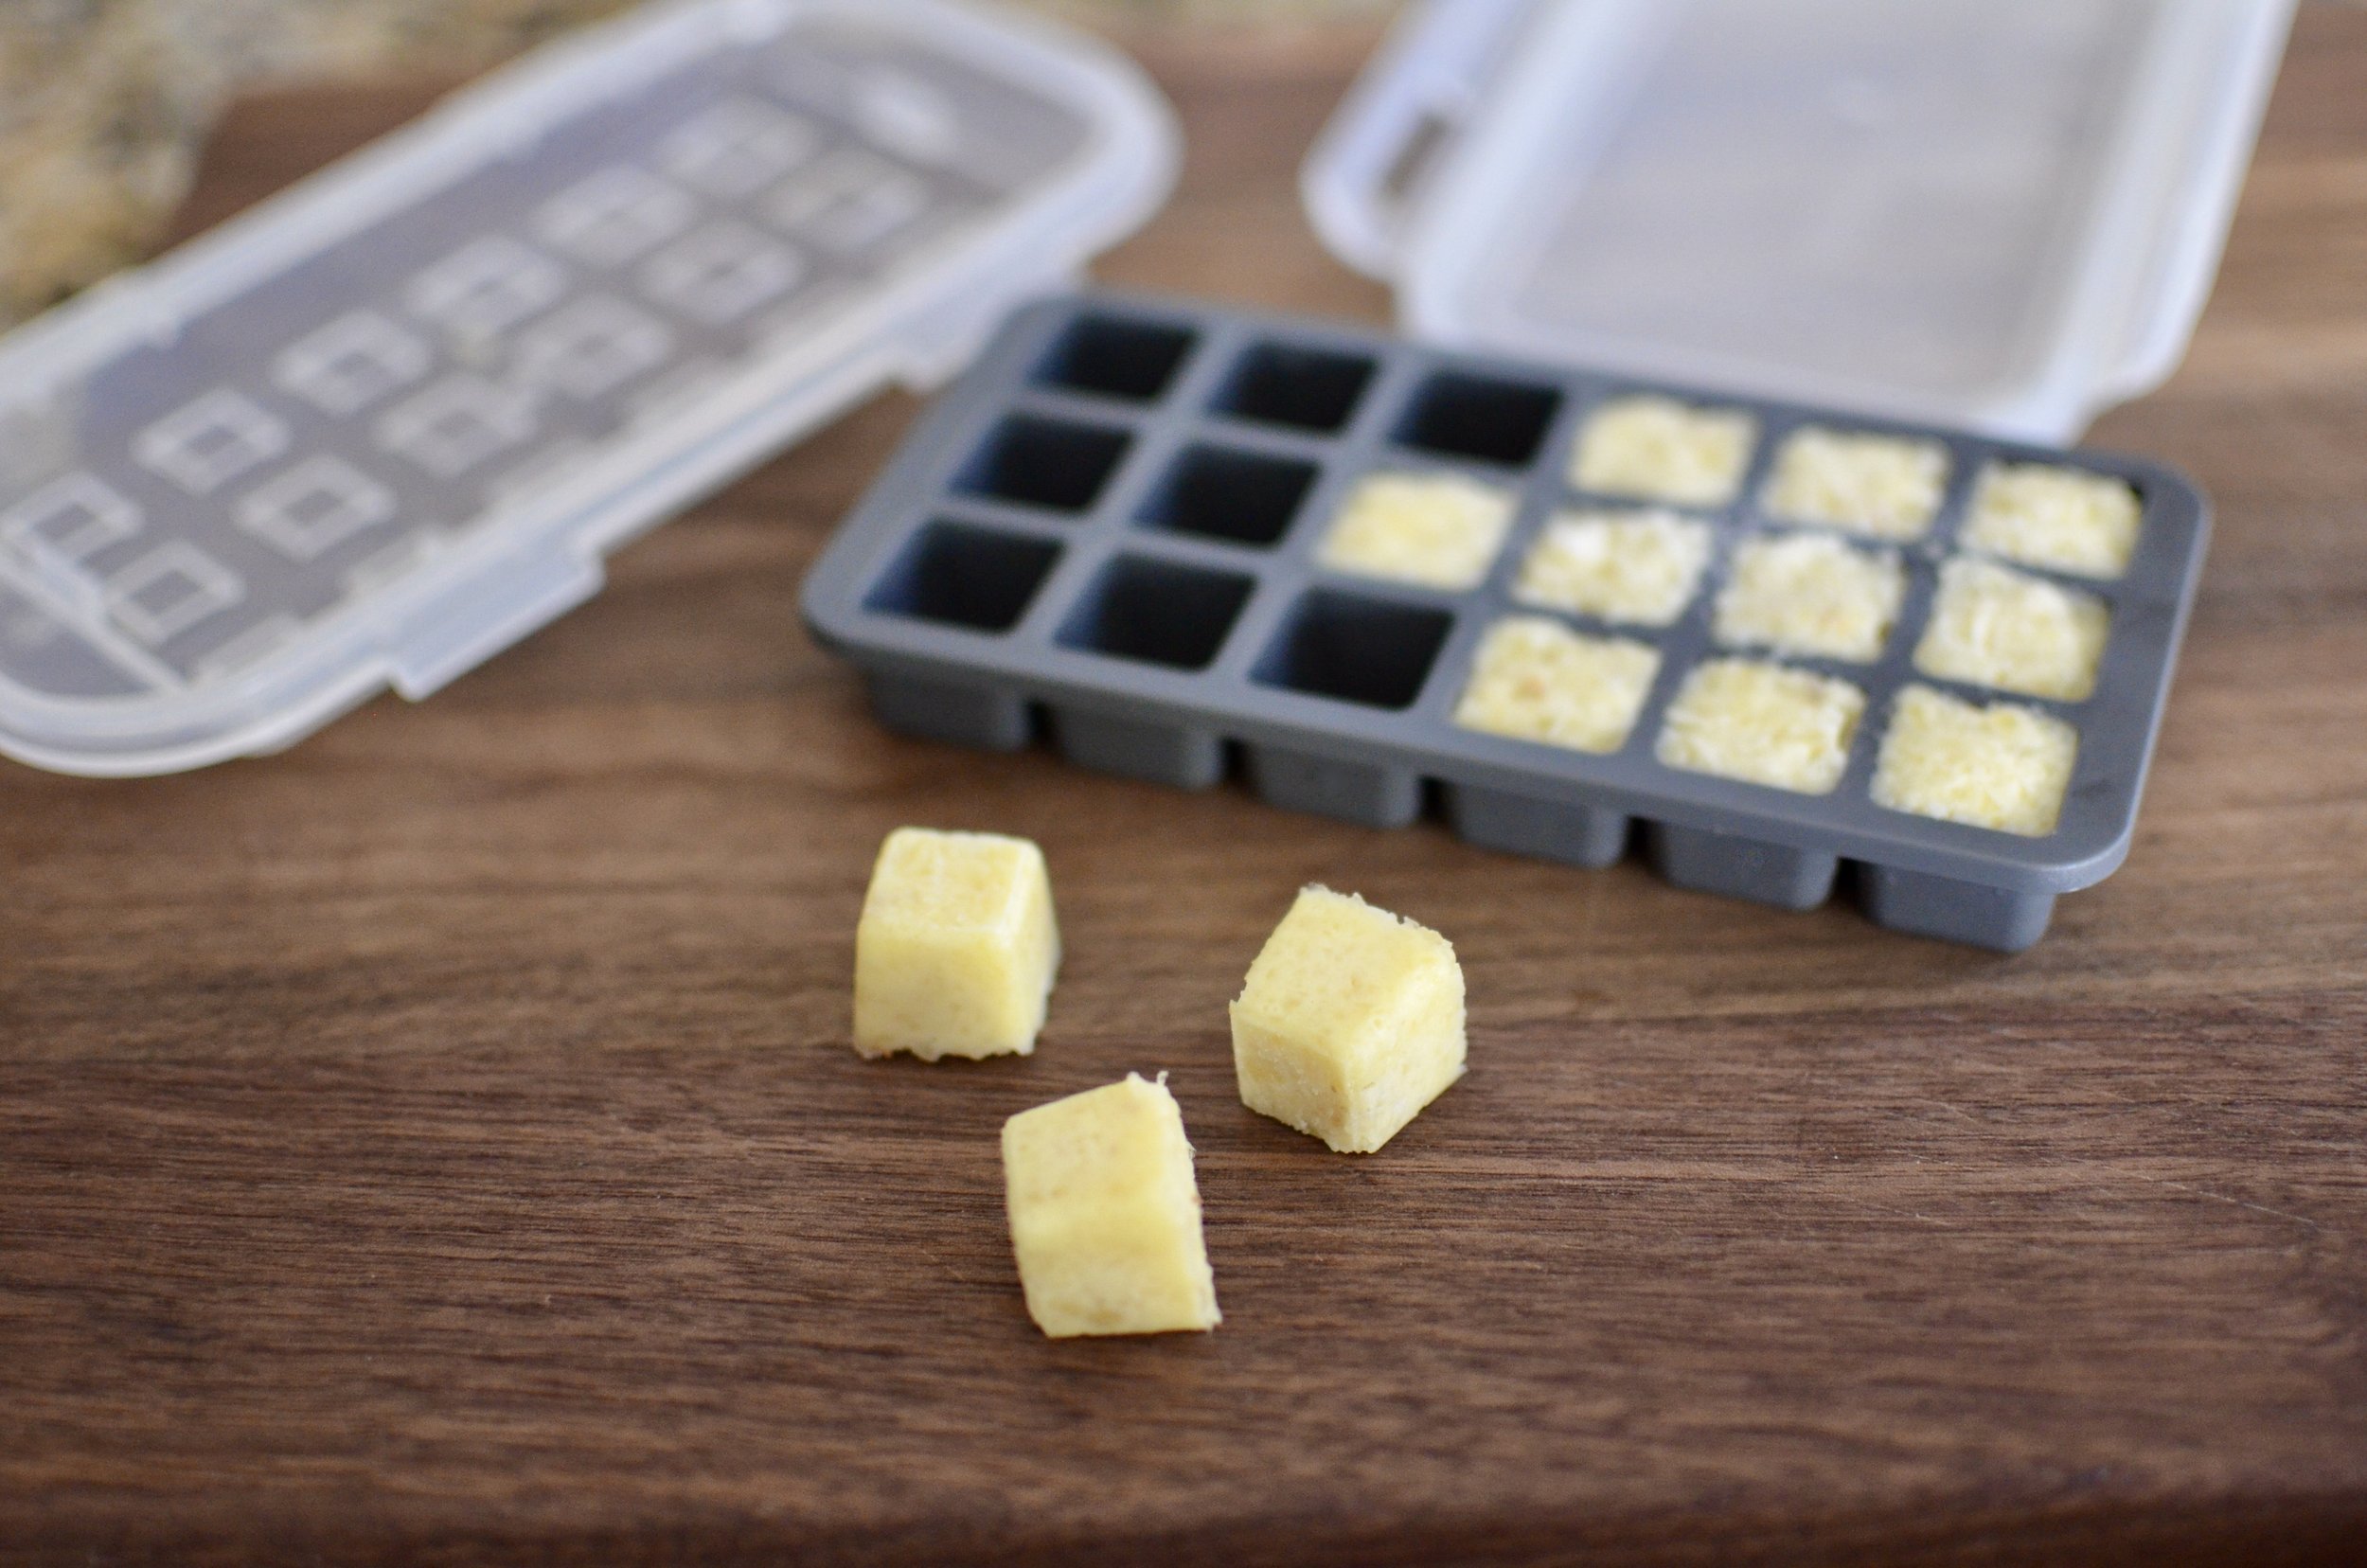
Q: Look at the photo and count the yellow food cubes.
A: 13